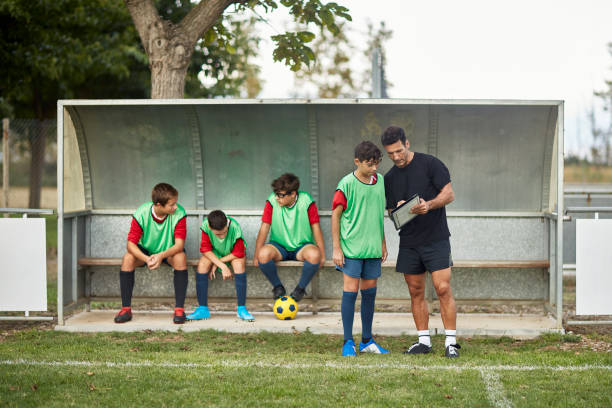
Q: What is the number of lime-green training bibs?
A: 4